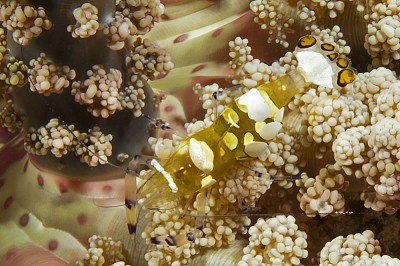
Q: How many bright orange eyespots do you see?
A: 5